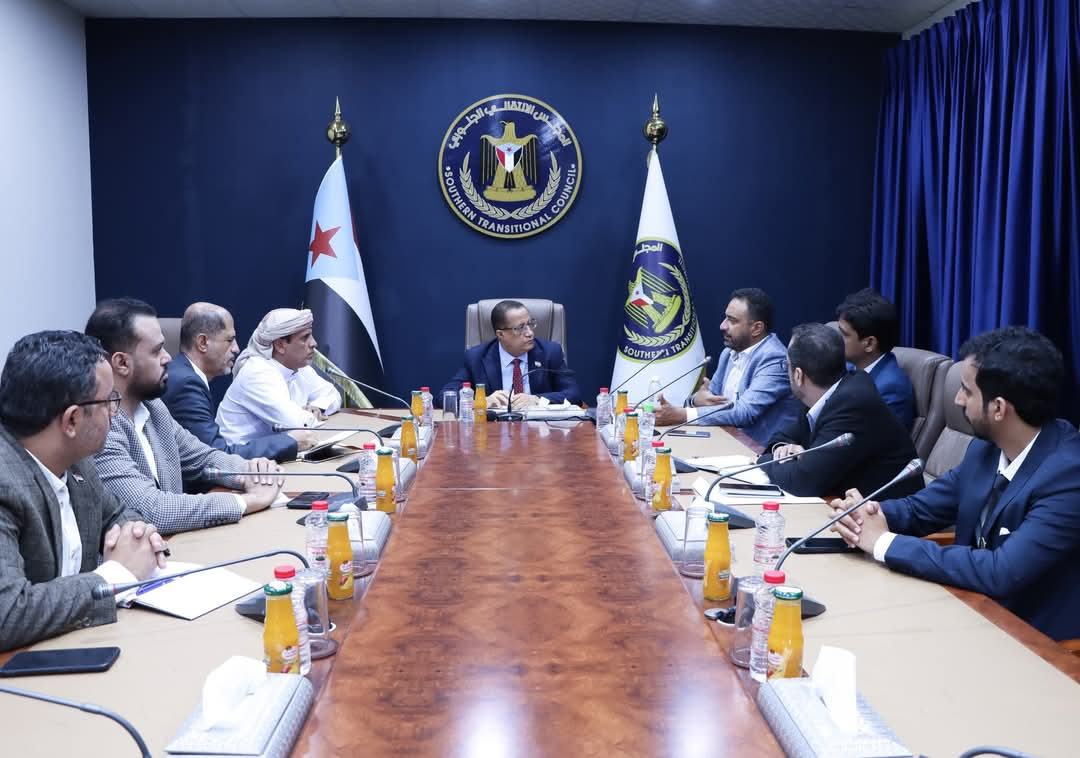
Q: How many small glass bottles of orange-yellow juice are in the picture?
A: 11